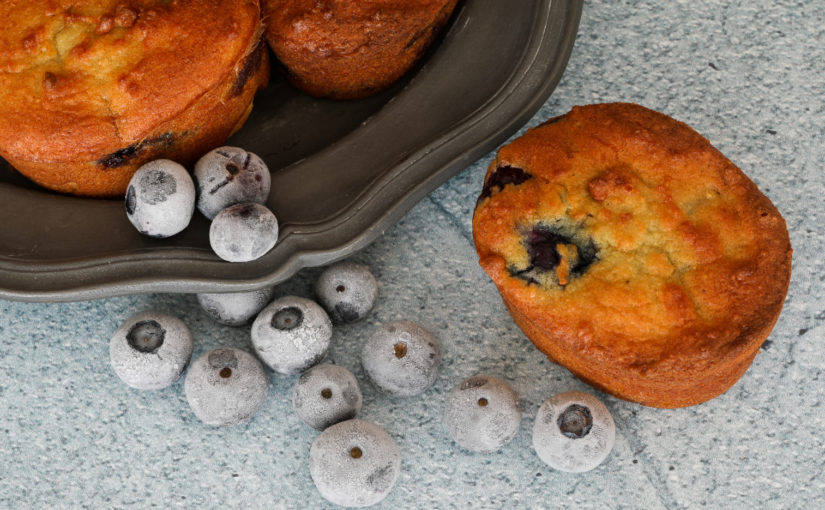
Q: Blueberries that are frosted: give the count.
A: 13